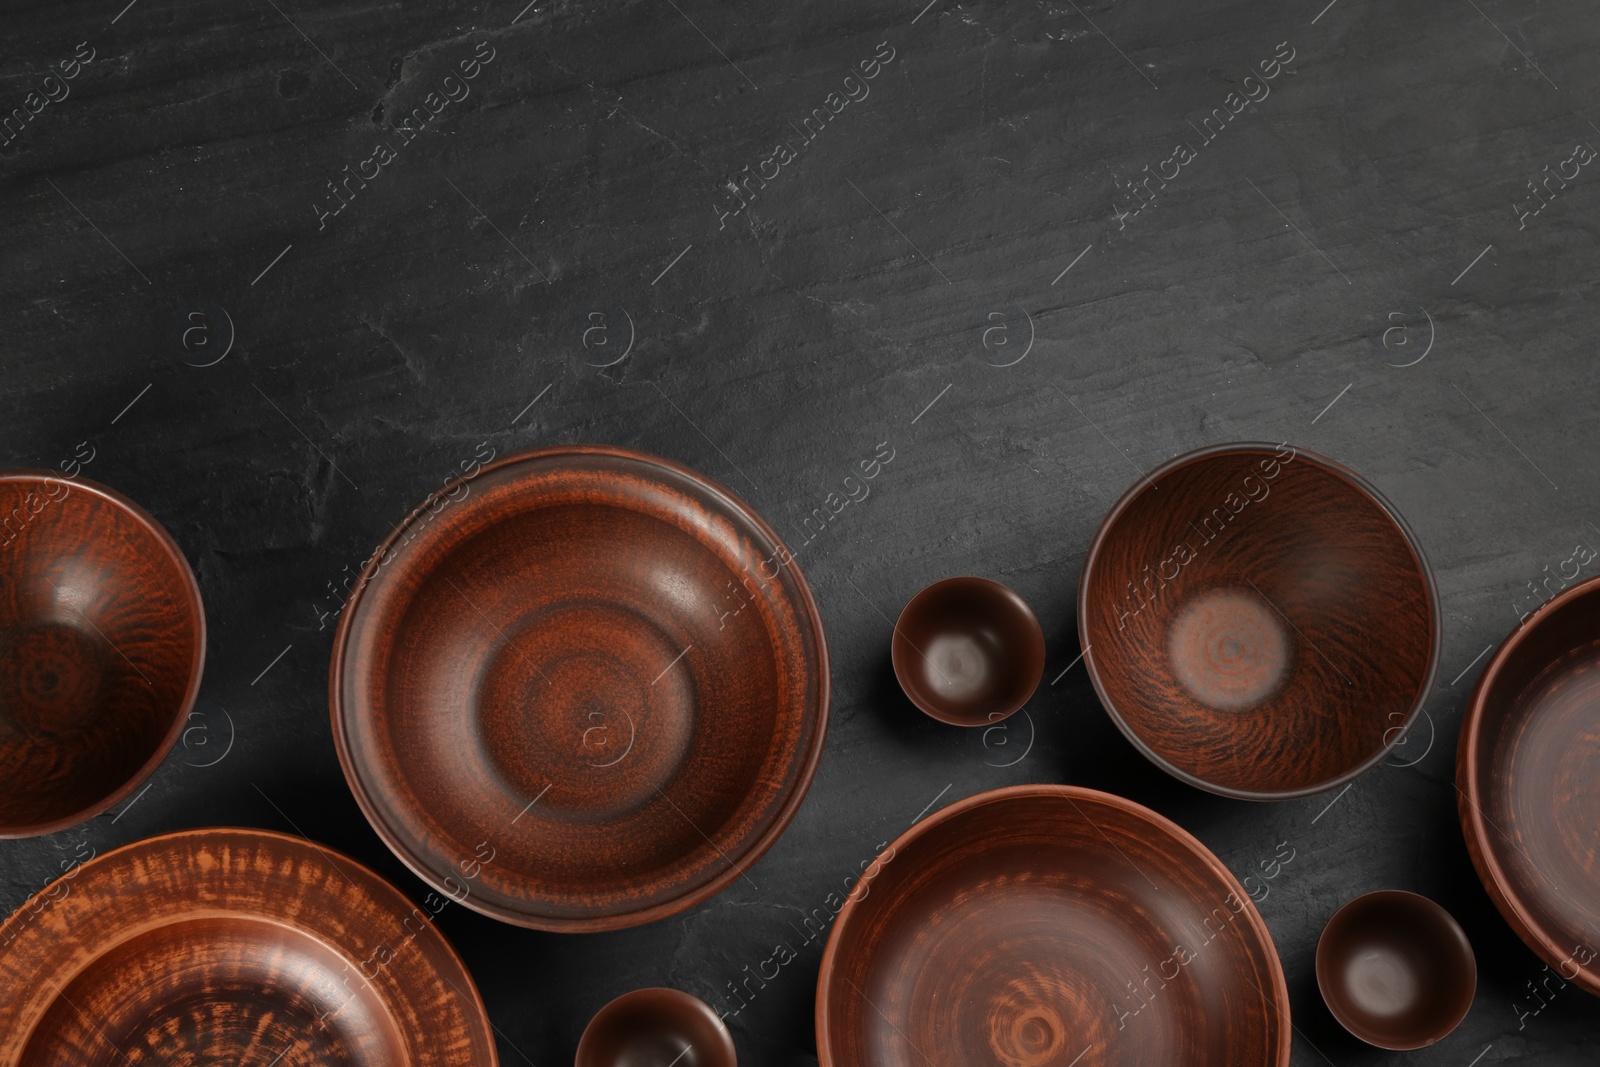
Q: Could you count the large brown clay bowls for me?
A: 6